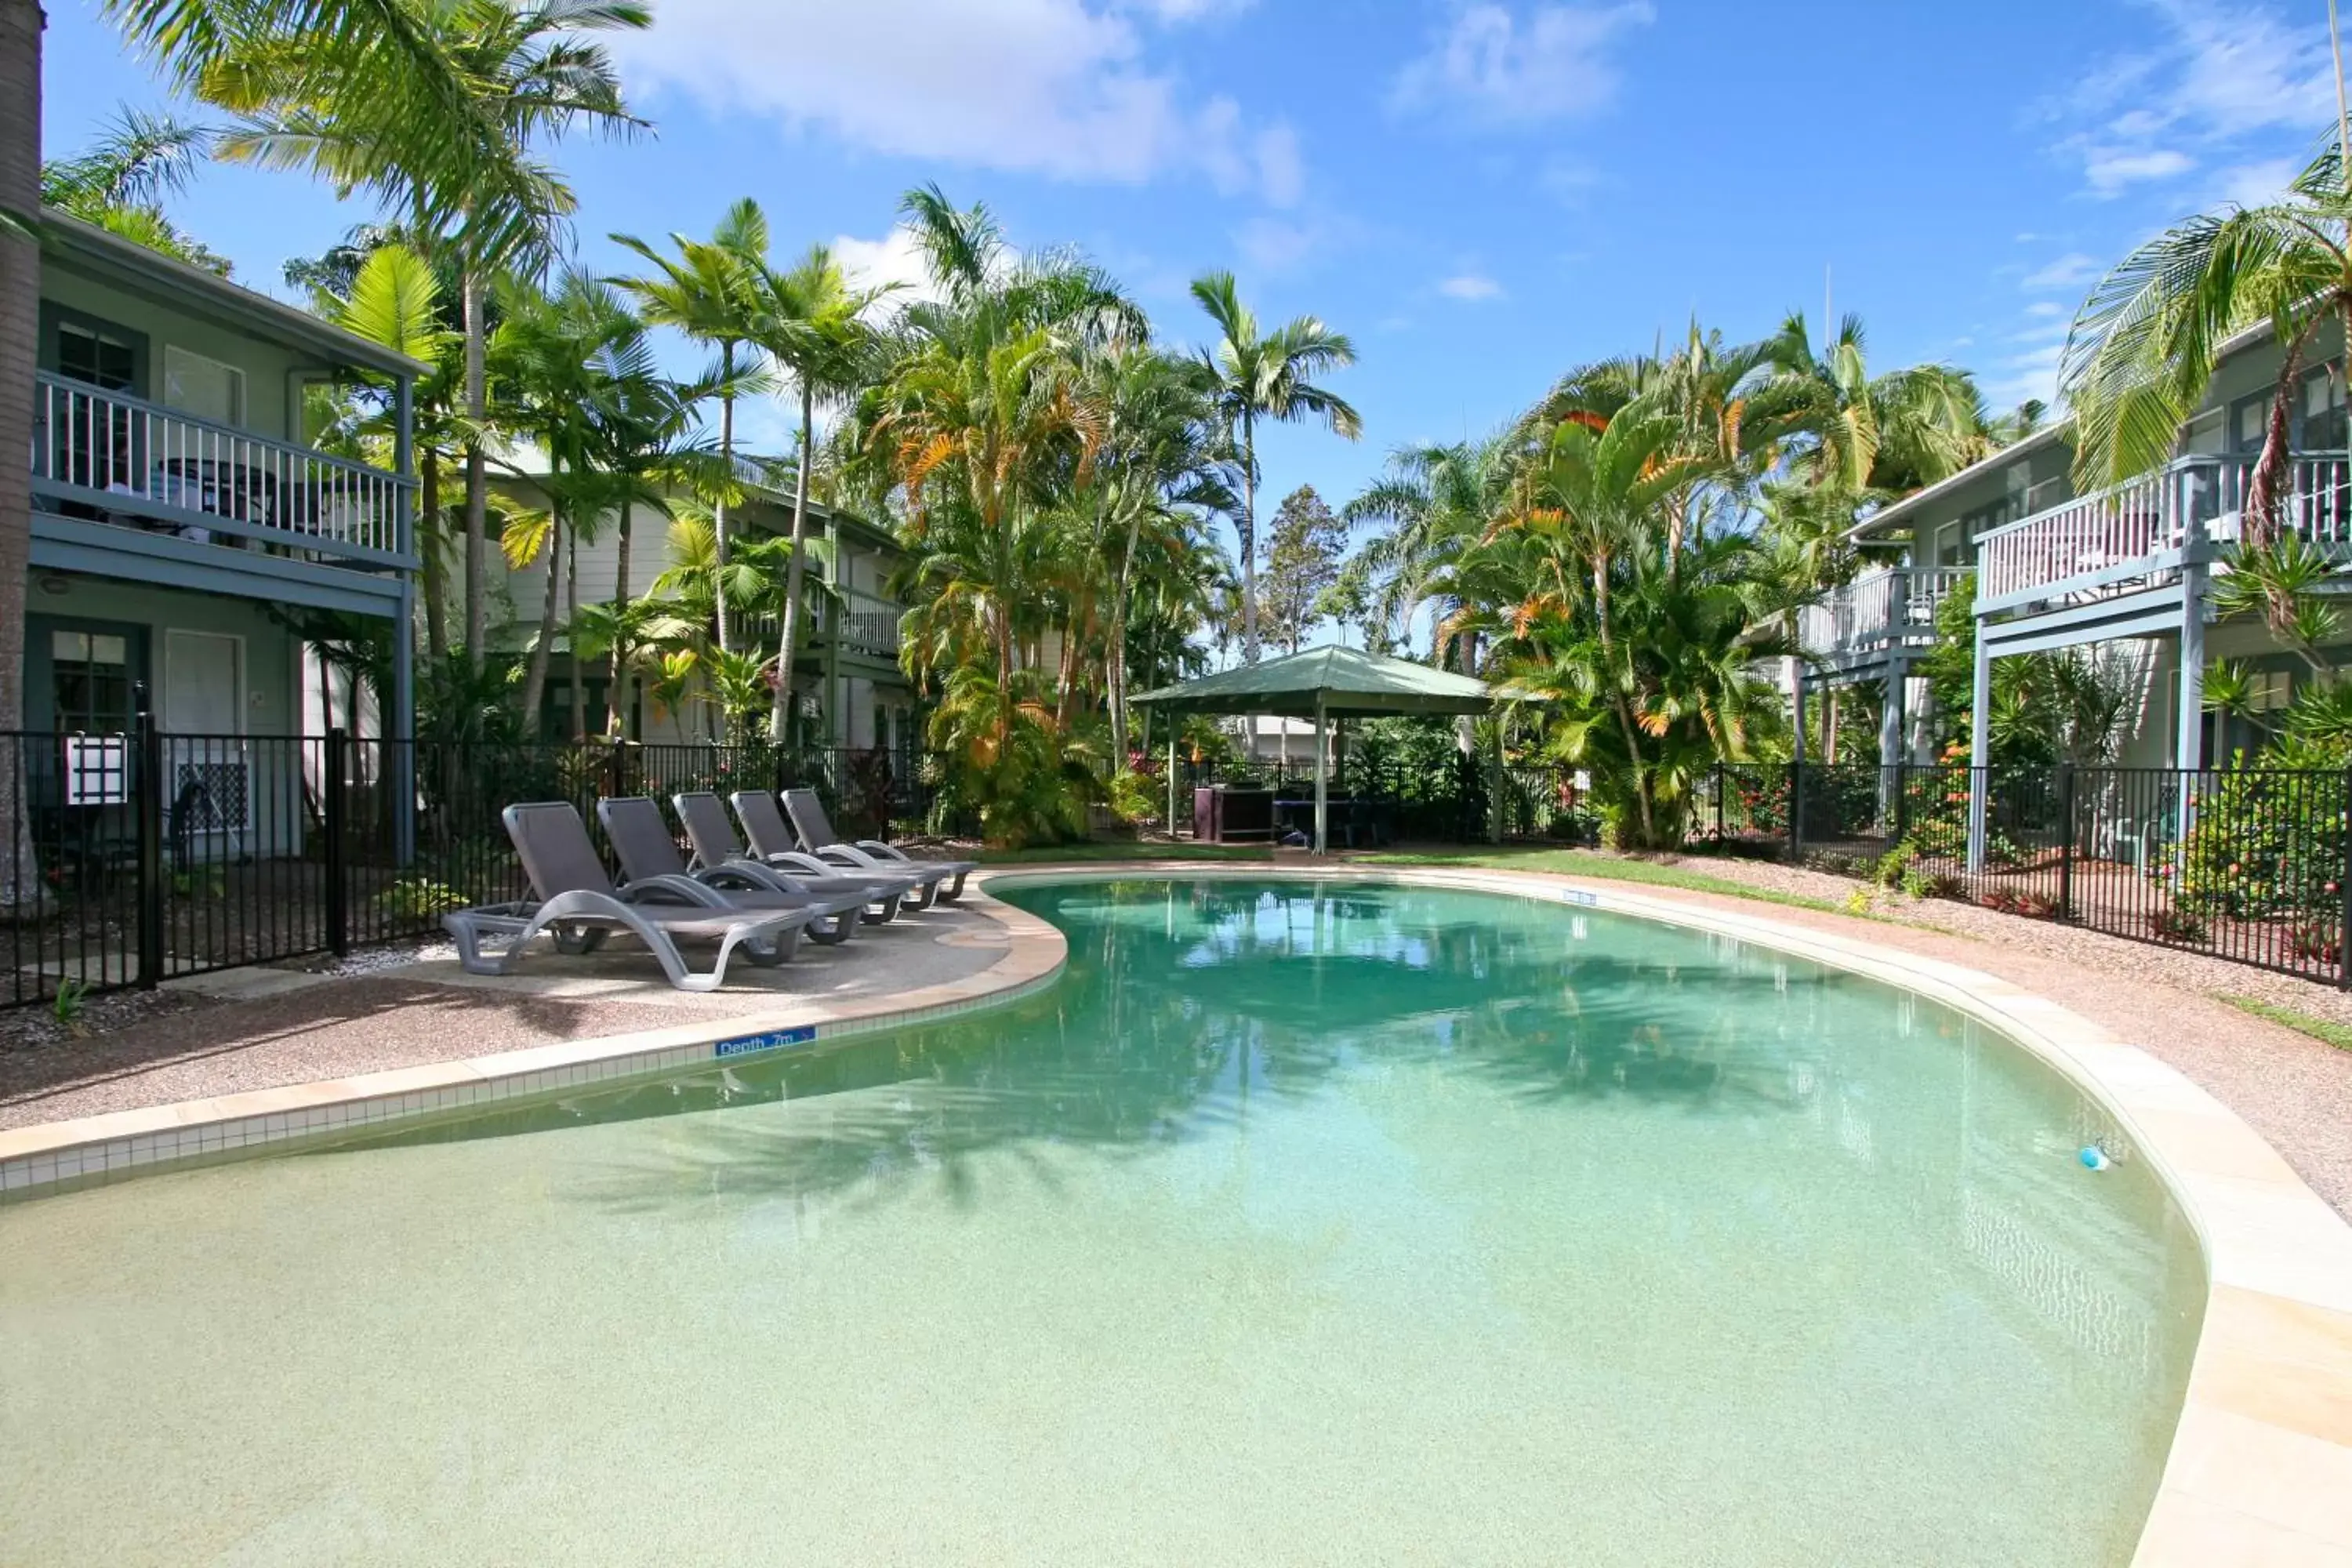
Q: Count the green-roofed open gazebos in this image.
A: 1